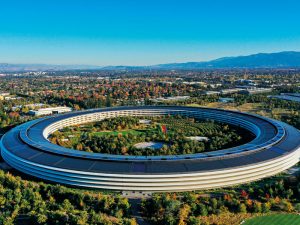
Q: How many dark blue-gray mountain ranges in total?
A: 1